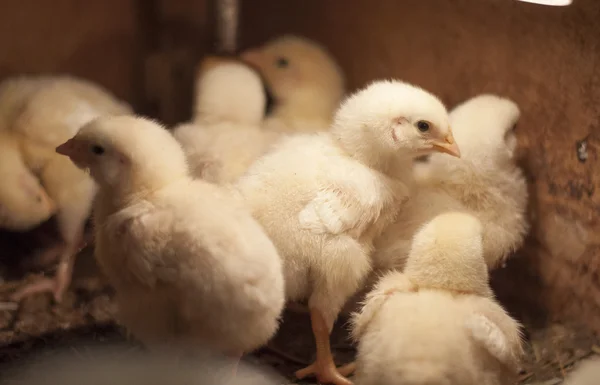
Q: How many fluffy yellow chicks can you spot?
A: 7